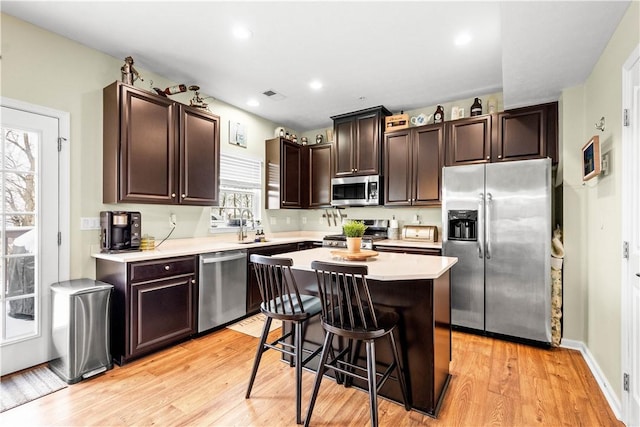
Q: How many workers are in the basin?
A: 0